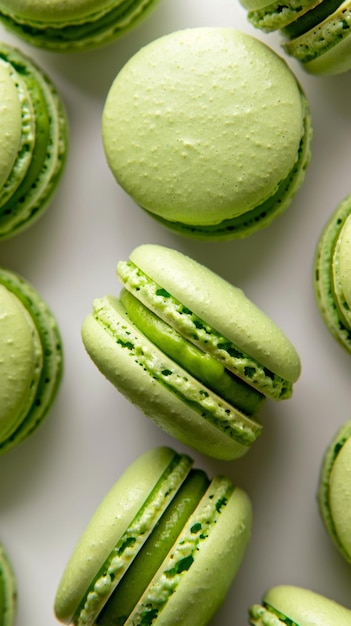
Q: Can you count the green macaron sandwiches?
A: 11